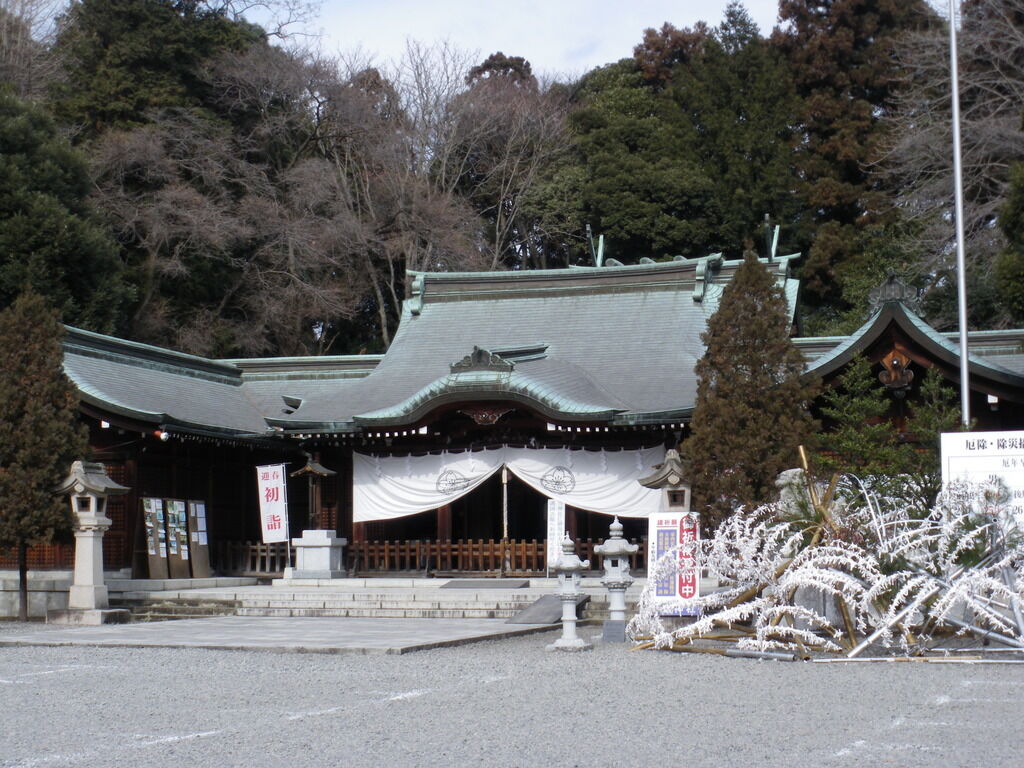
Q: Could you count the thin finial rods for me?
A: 4